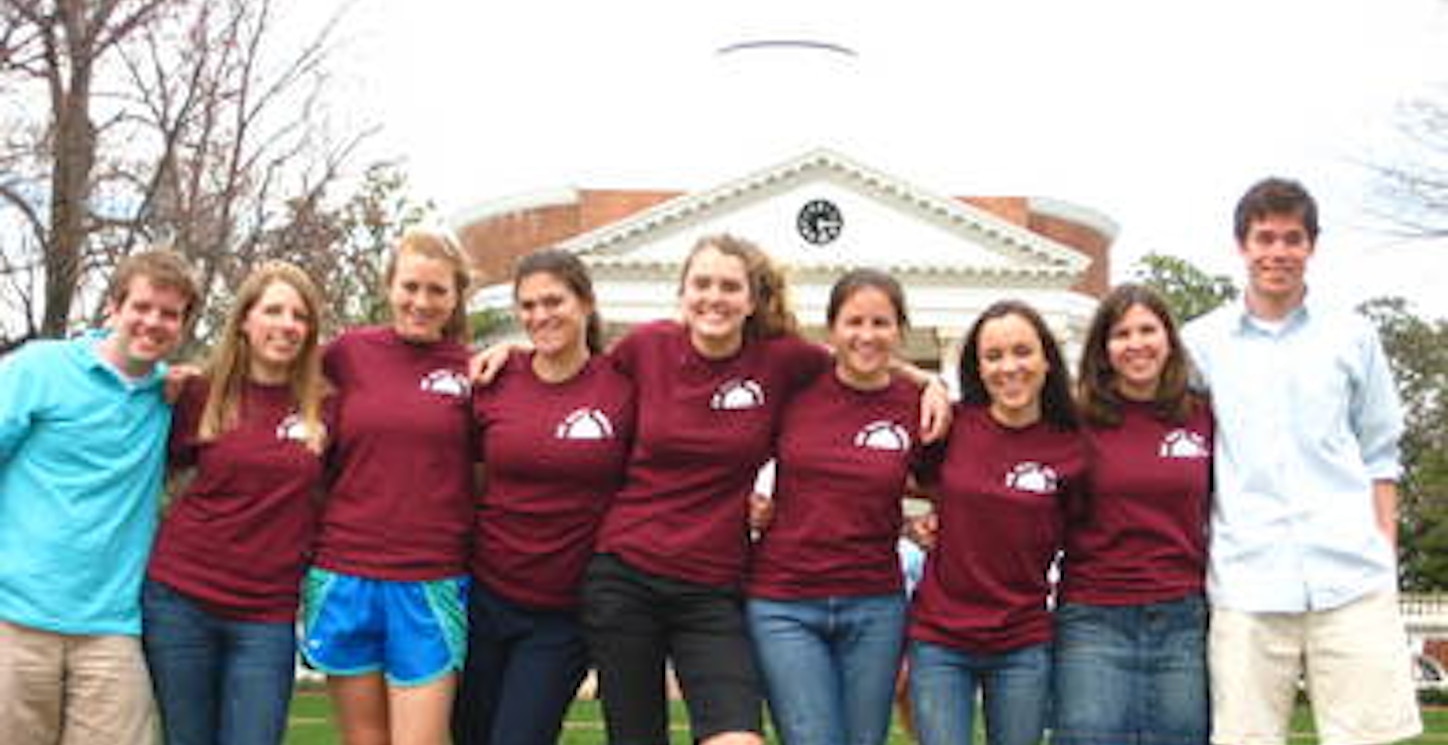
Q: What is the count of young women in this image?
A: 7